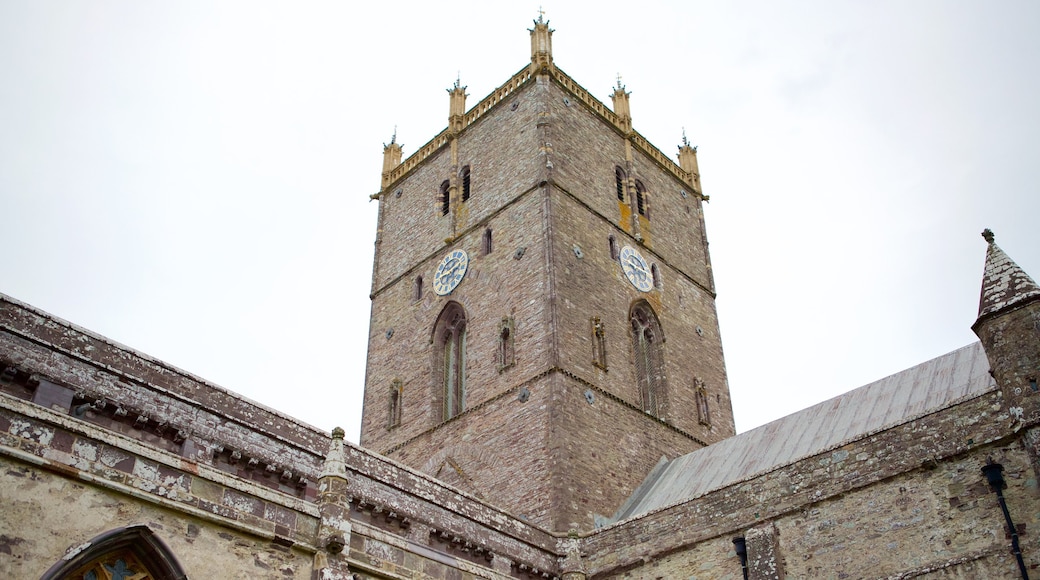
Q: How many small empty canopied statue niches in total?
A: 4